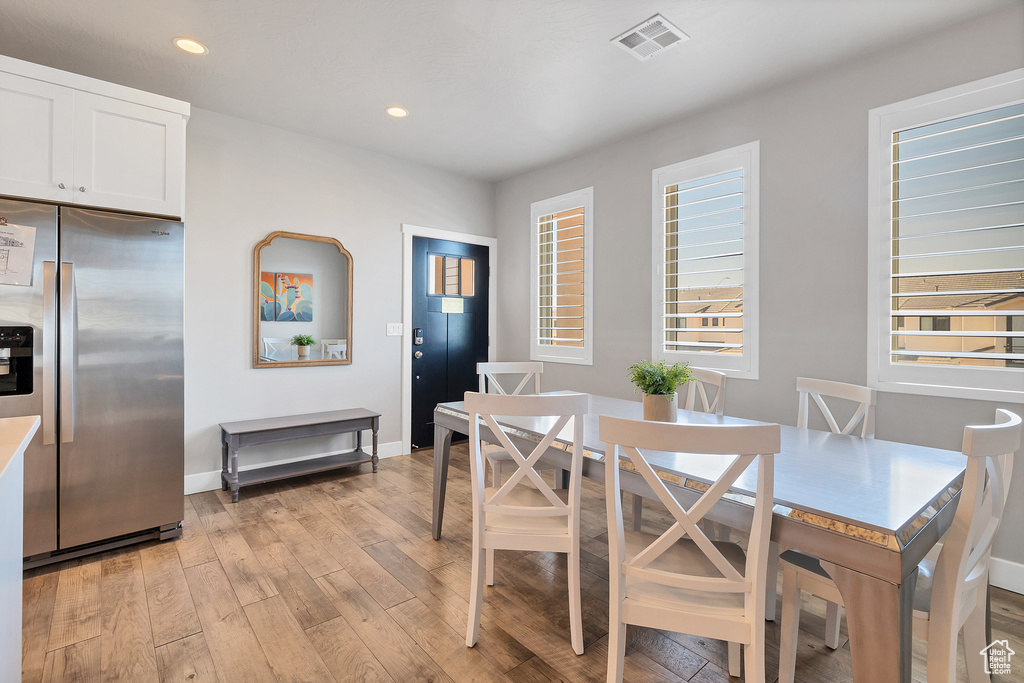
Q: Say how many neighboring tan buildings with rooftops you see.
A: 2